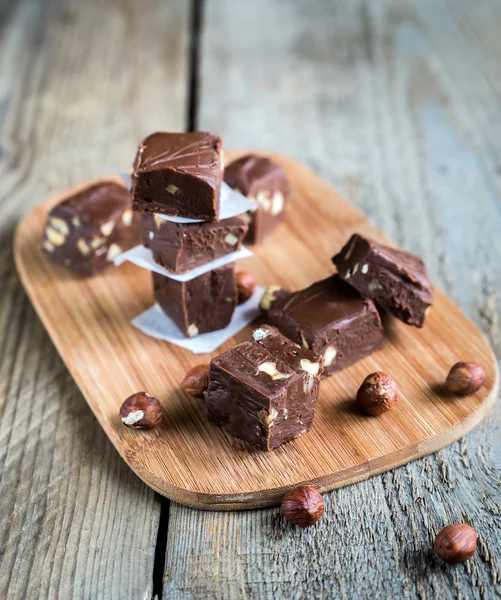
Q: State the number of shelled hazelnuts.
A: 7